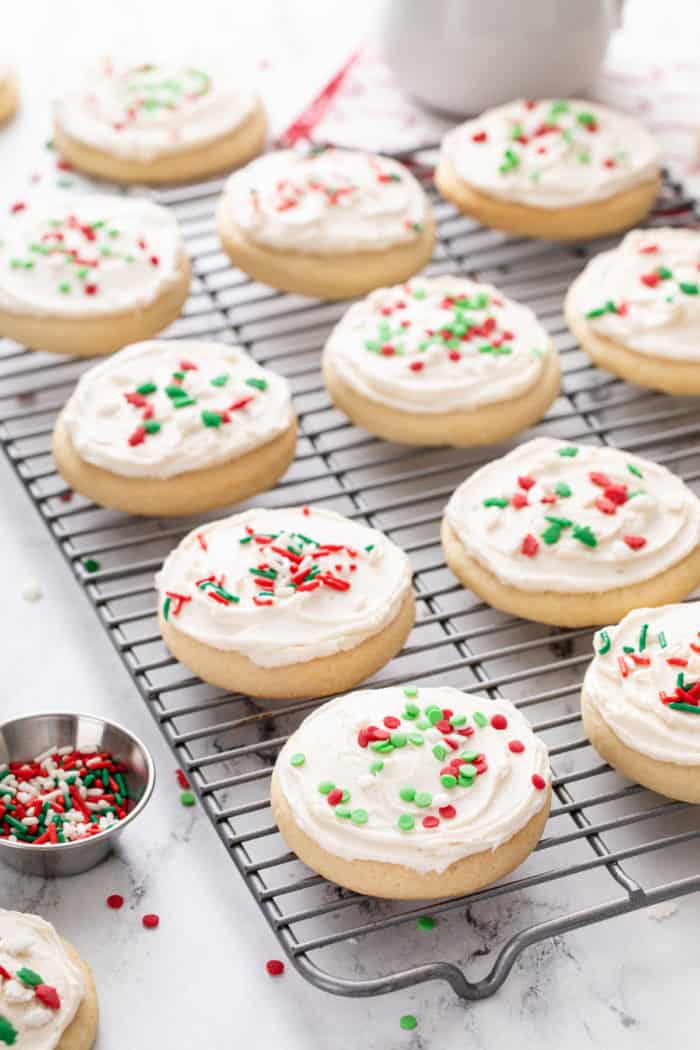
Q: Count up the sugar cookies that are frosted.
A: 12